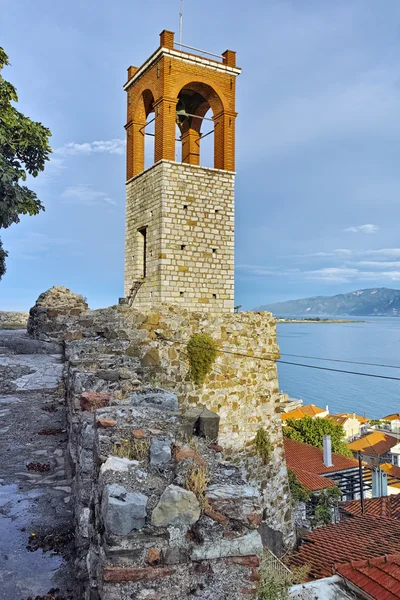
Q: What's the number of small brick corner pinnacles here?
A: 3